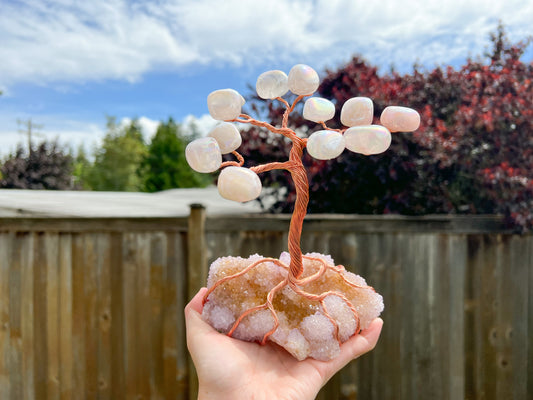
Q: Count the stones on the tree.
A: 11